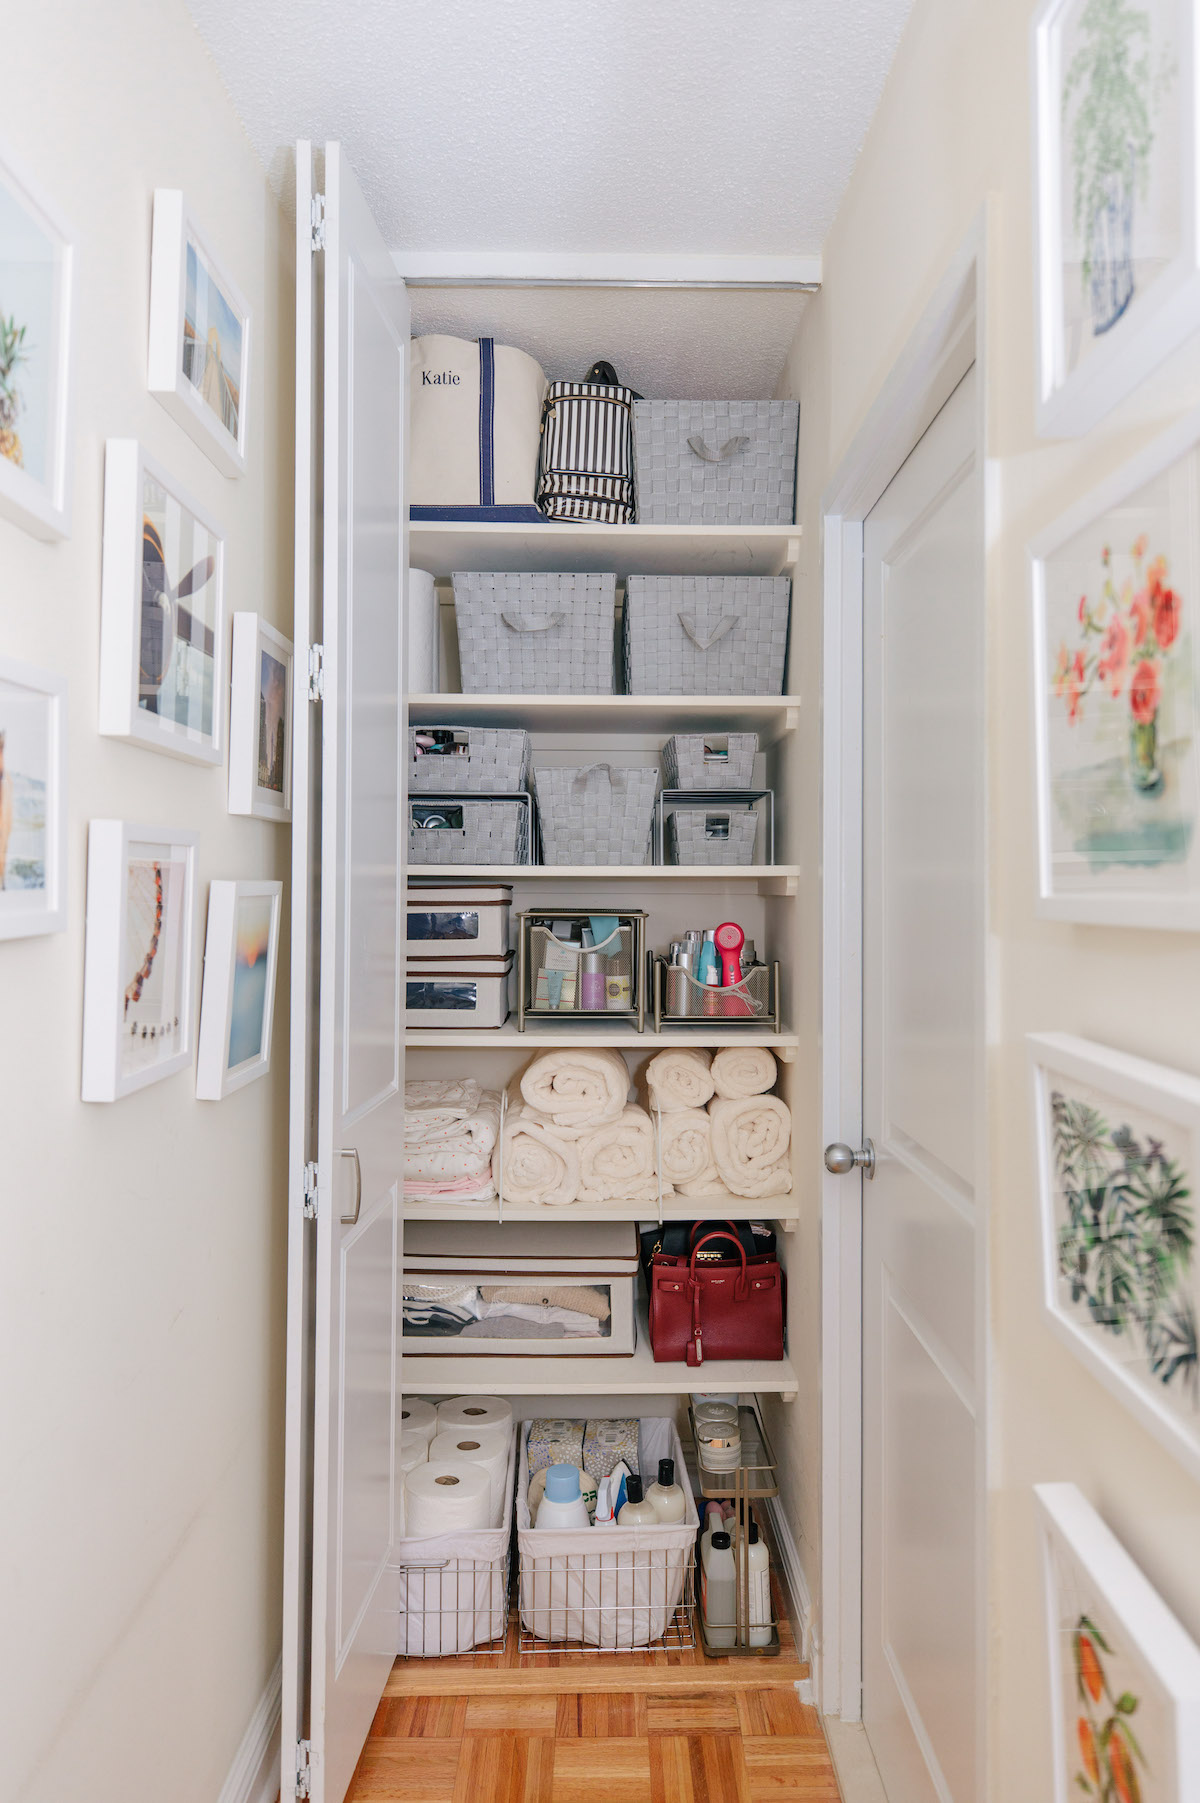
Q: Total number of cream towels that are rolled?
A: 7